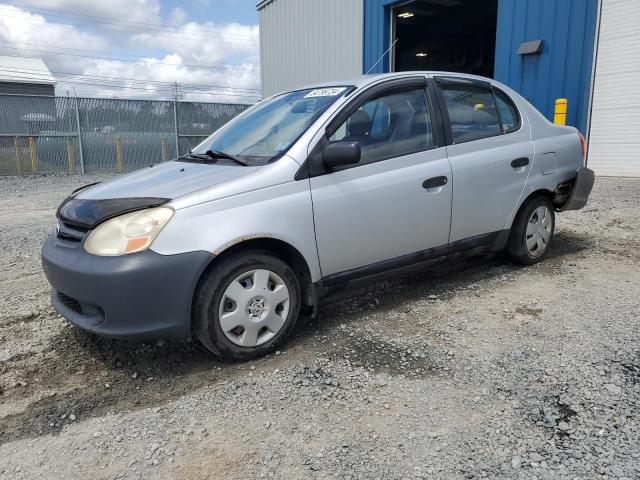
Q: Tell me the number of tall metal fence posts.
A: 2